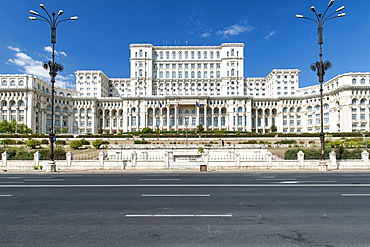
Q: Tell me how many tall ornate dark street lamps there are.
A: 2